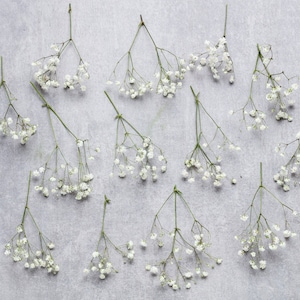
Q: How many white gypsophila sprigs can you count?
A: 13